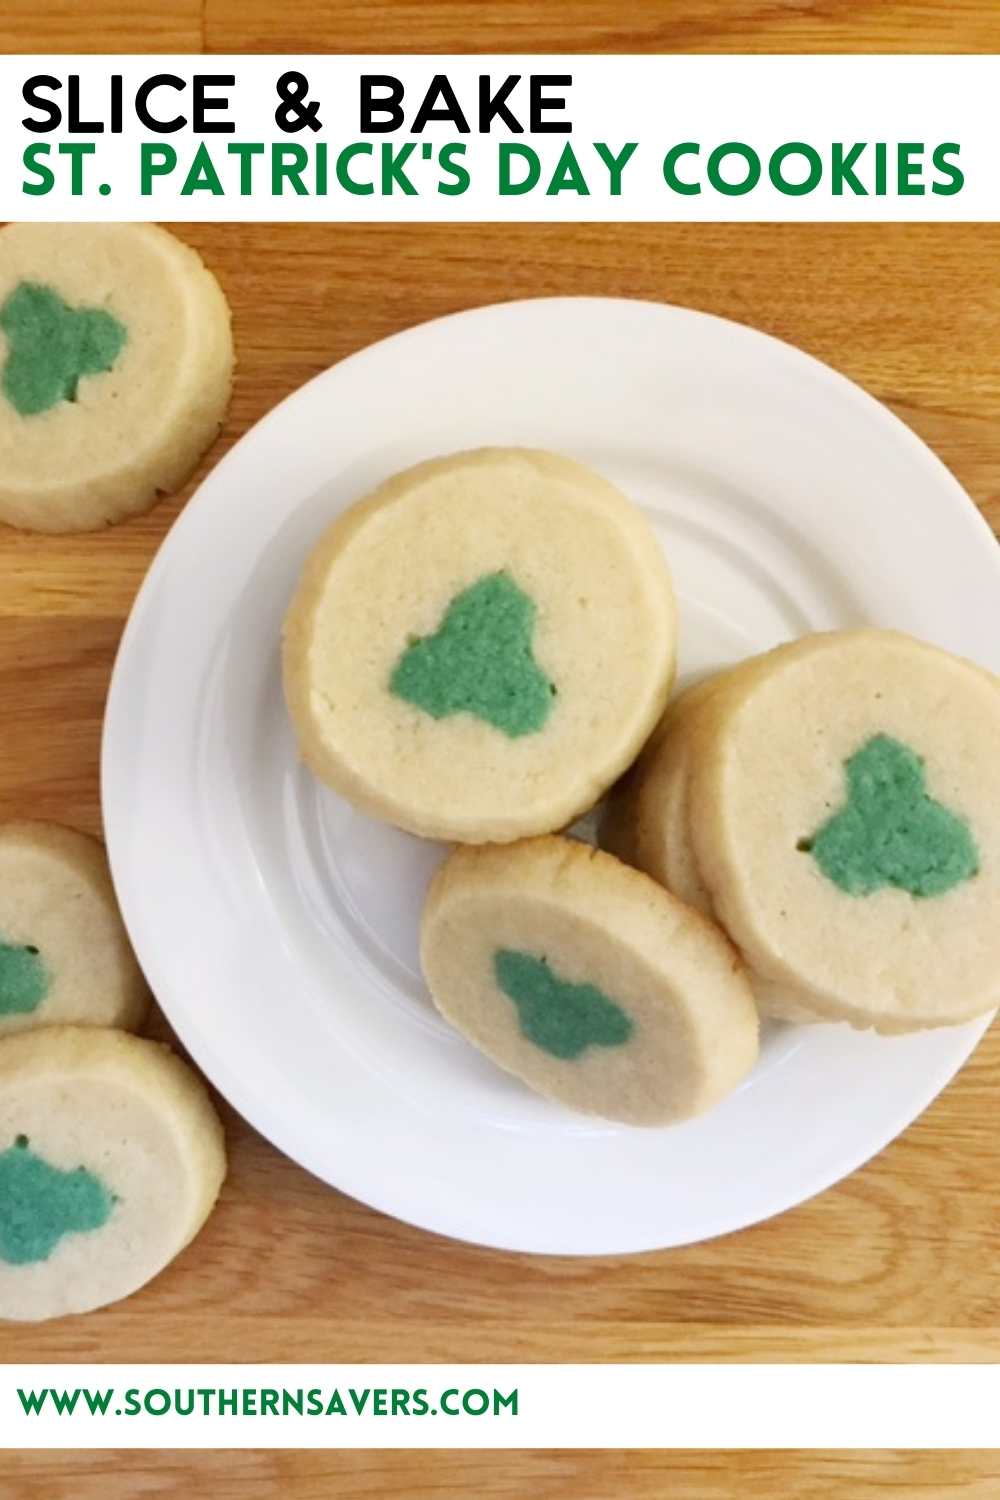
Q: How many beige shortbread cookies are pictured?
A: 7